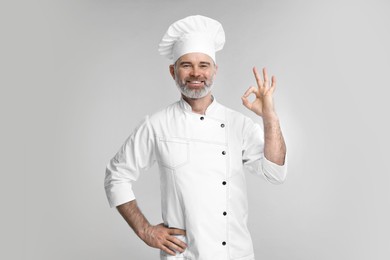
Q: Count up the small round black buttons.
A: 6